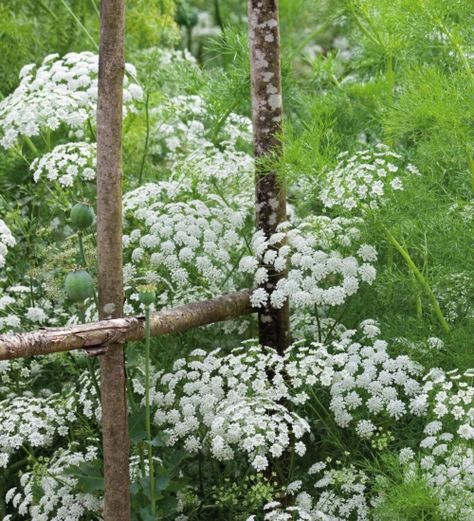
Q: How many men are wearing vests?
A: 0